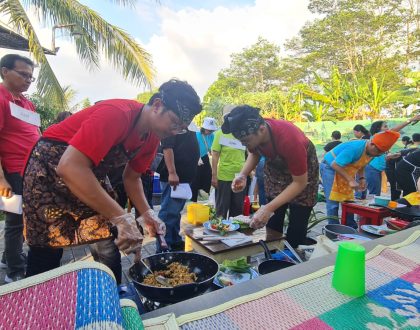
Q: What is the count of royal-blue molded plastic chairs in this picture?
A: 0